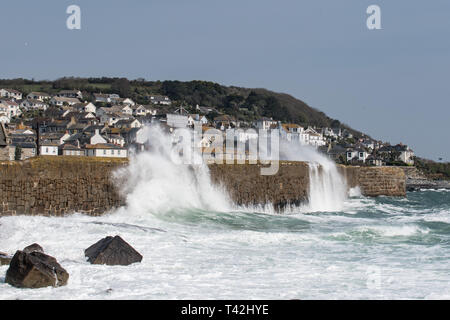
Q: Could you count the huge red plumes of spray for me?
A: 0